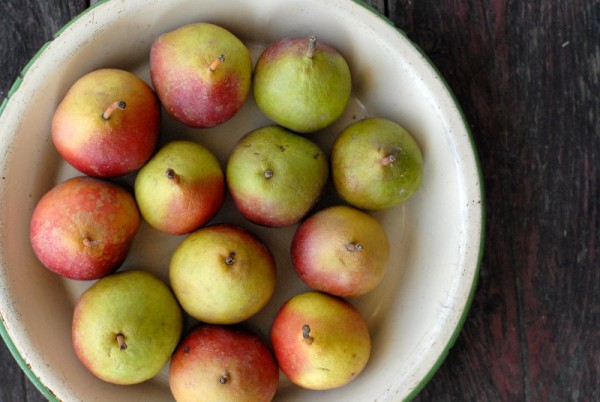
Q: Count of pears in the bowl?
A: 12